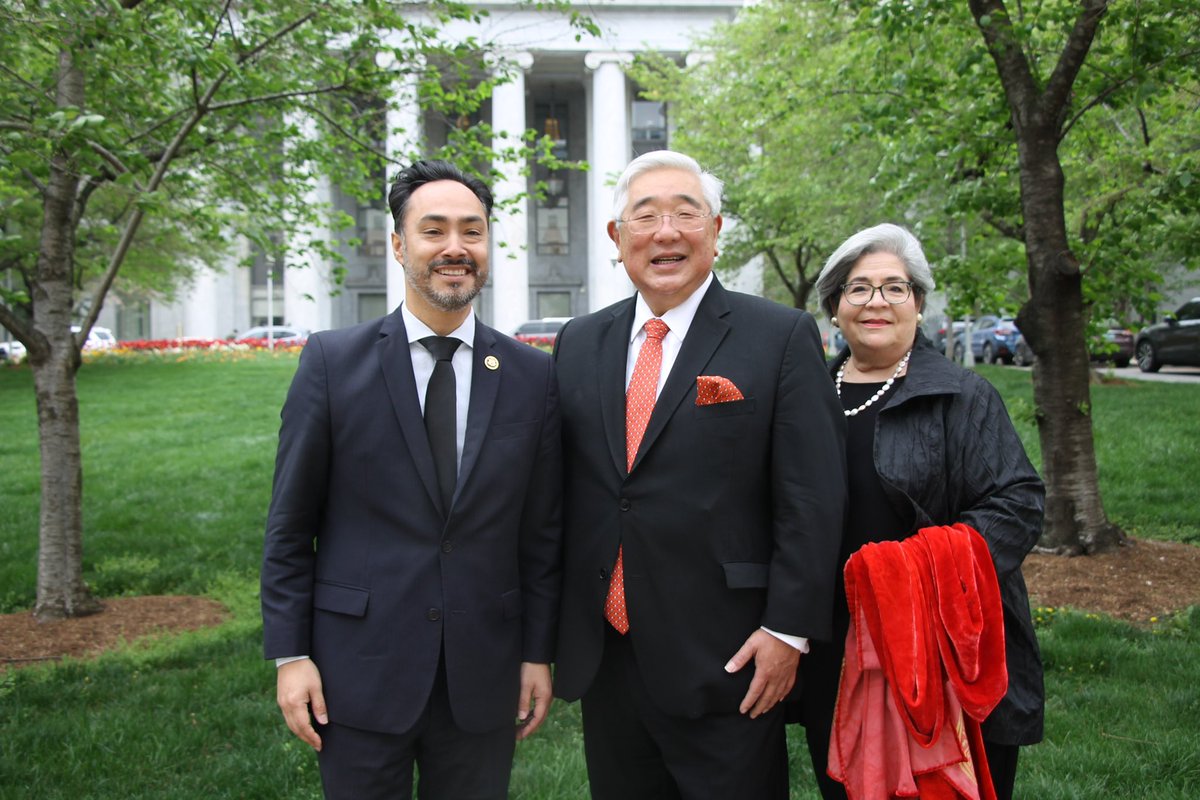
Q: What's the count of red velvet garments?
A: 1